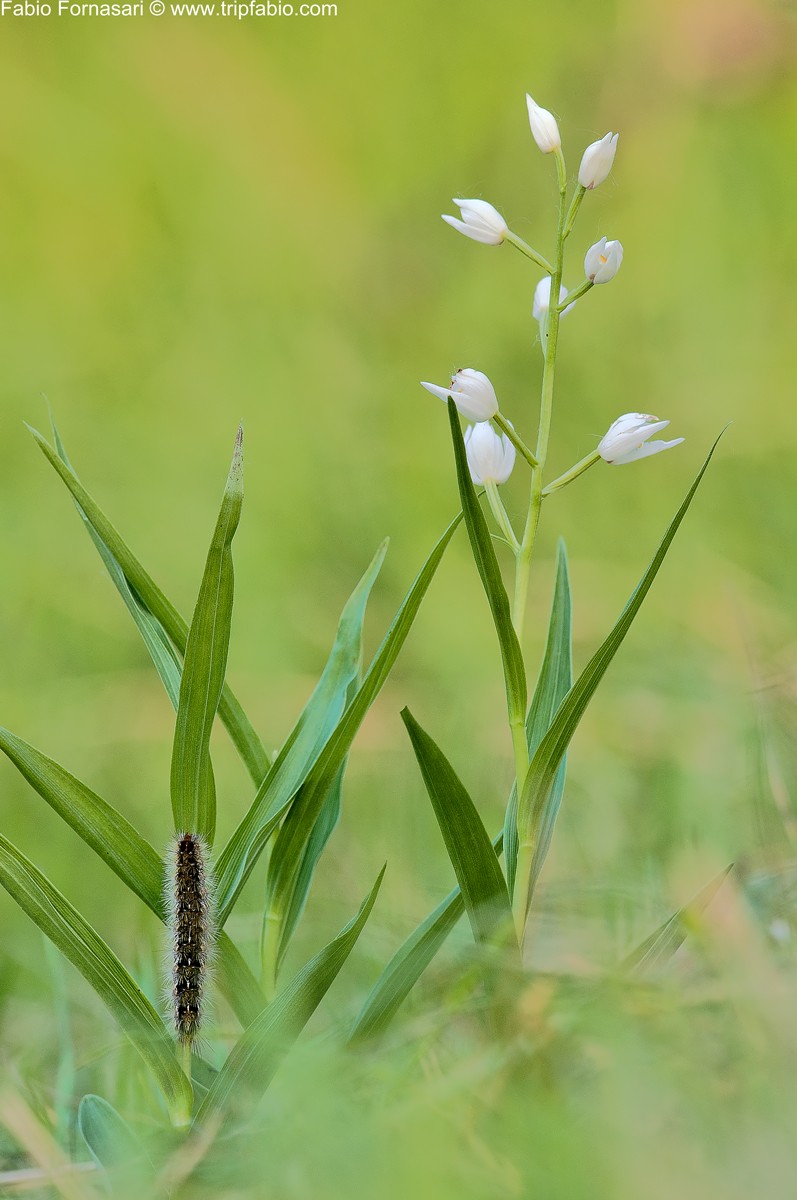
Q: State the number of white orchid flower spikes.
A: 1